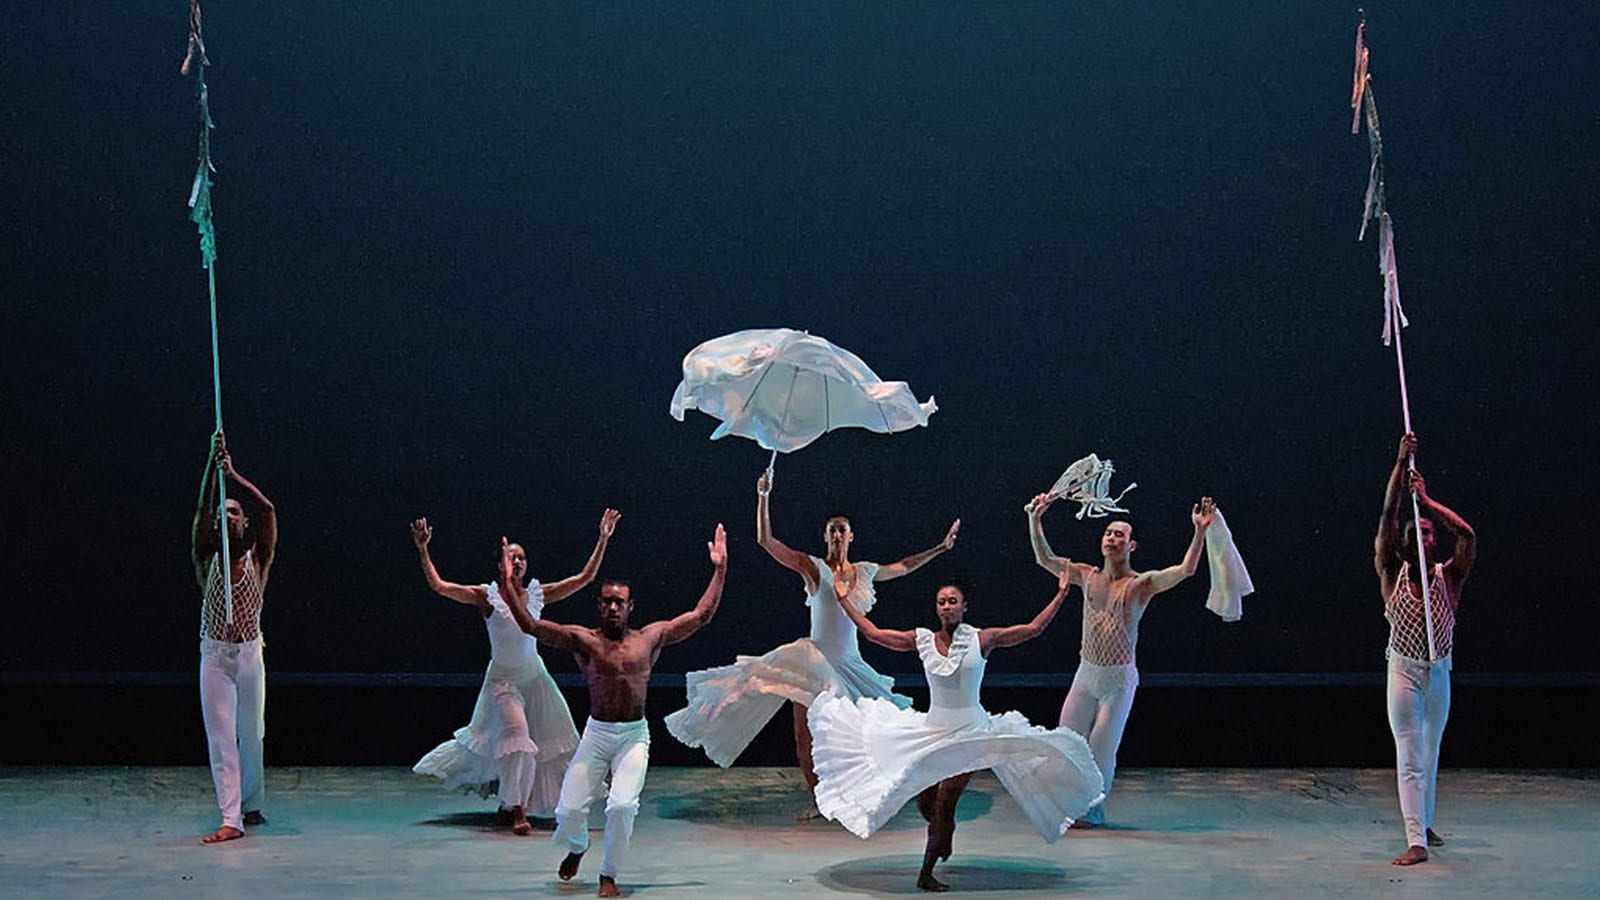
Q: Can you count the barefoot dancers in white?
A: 7